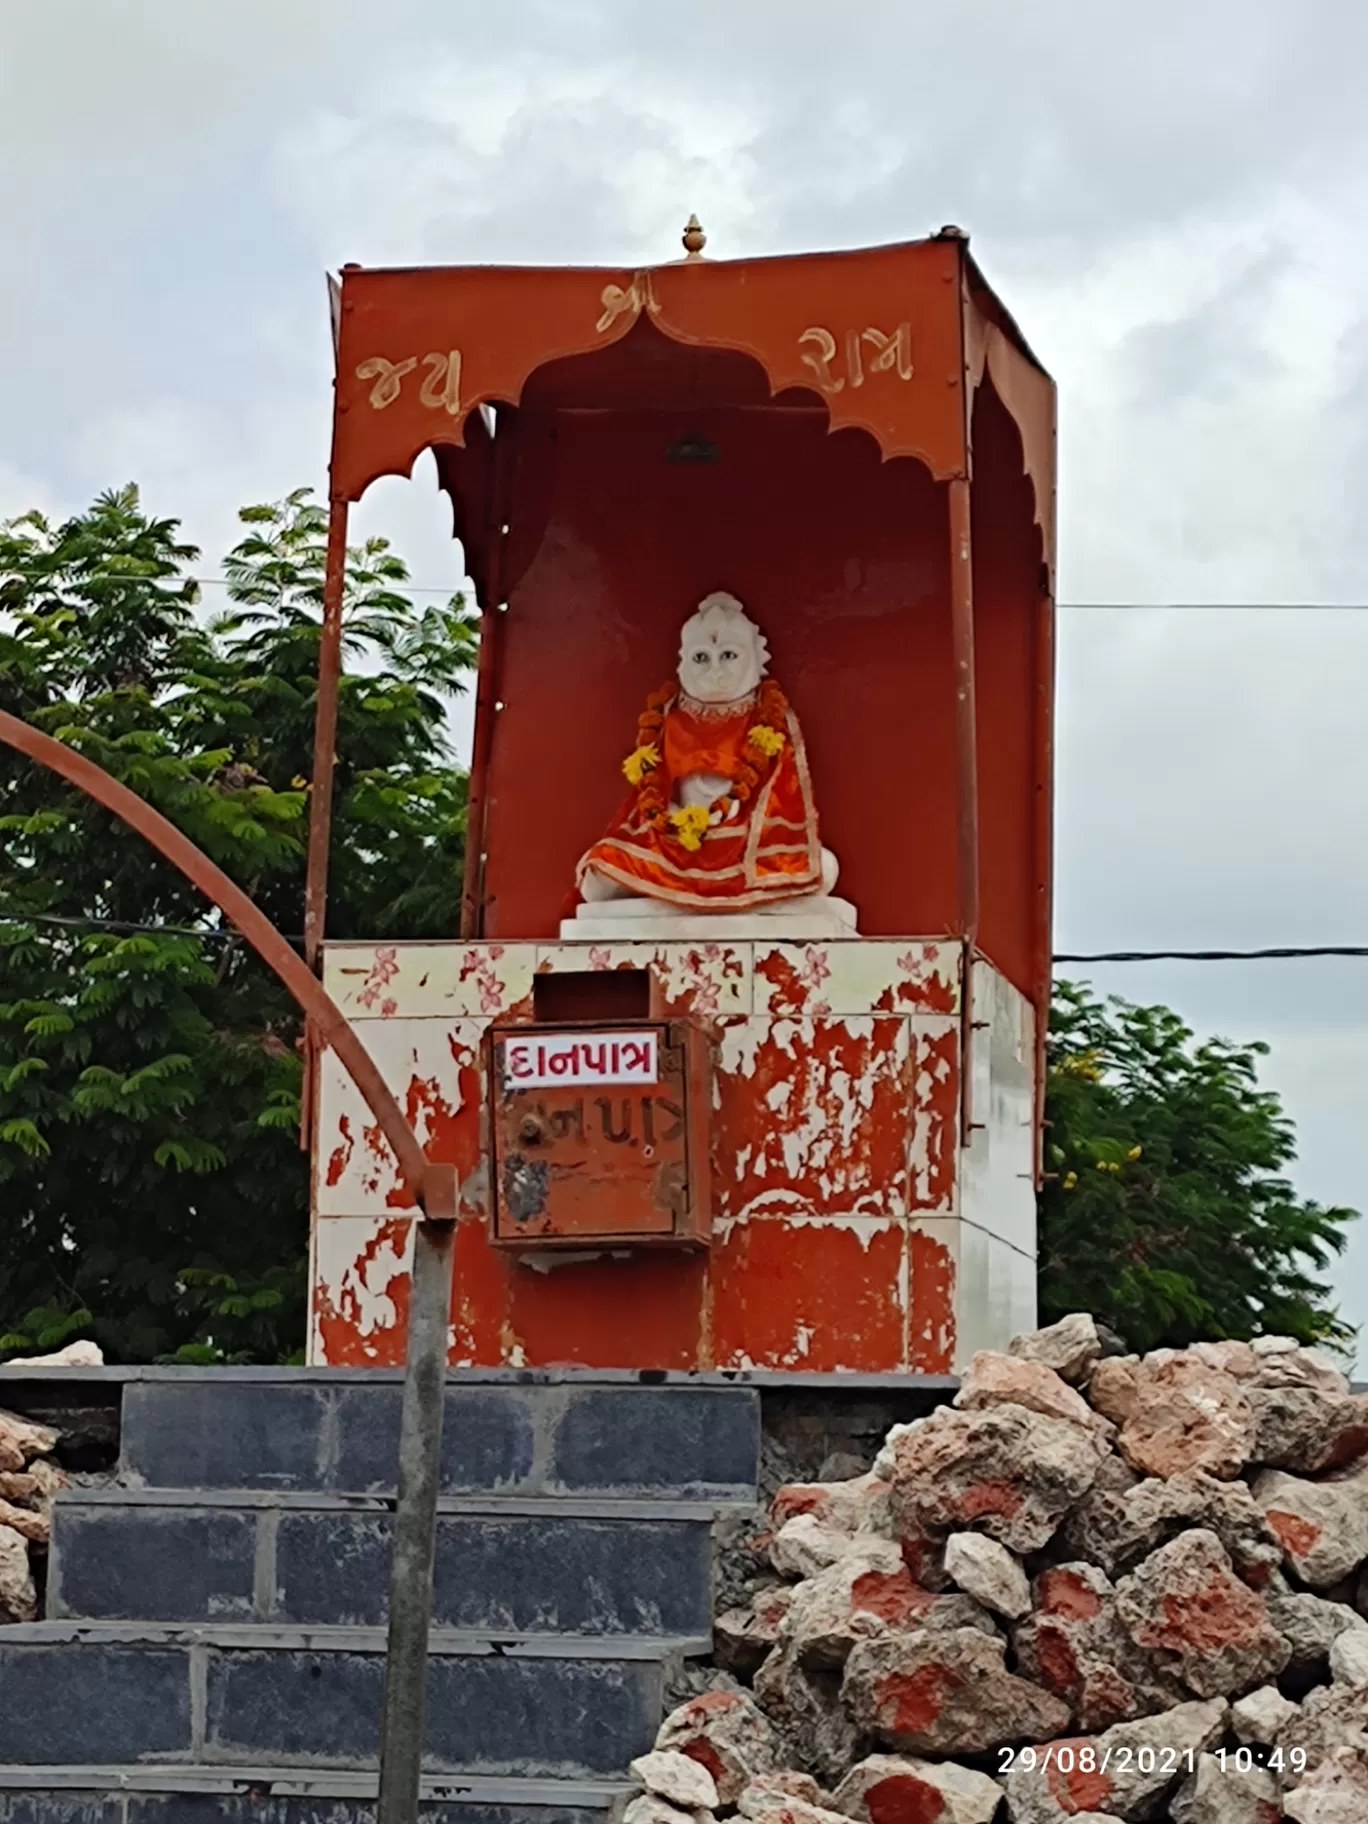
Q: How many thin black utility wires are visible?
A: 2